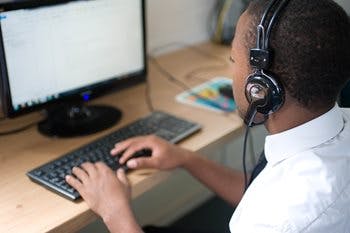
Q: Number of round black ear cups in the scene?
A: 1